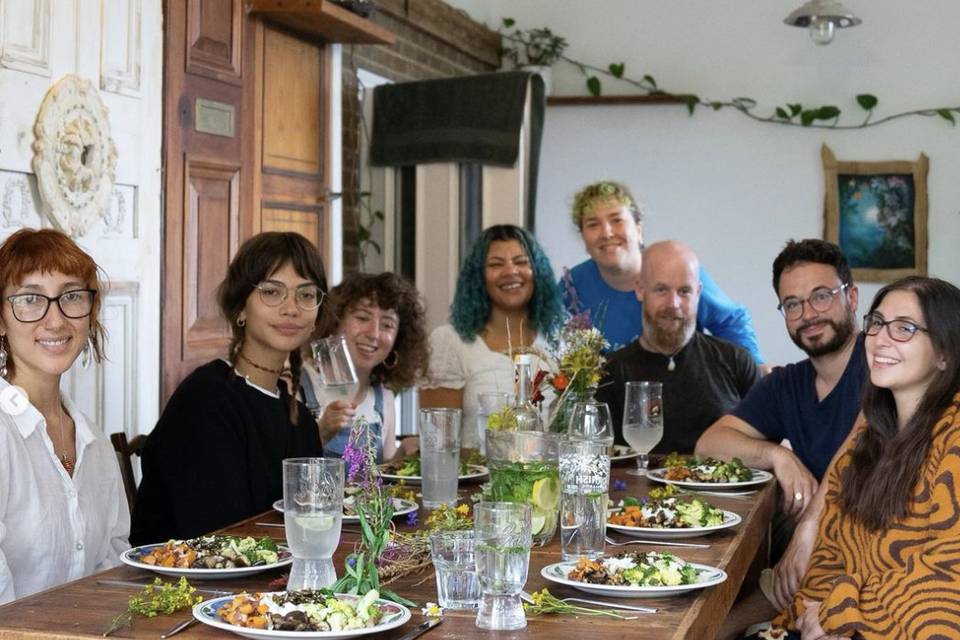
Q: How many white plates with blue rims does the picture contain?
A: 8